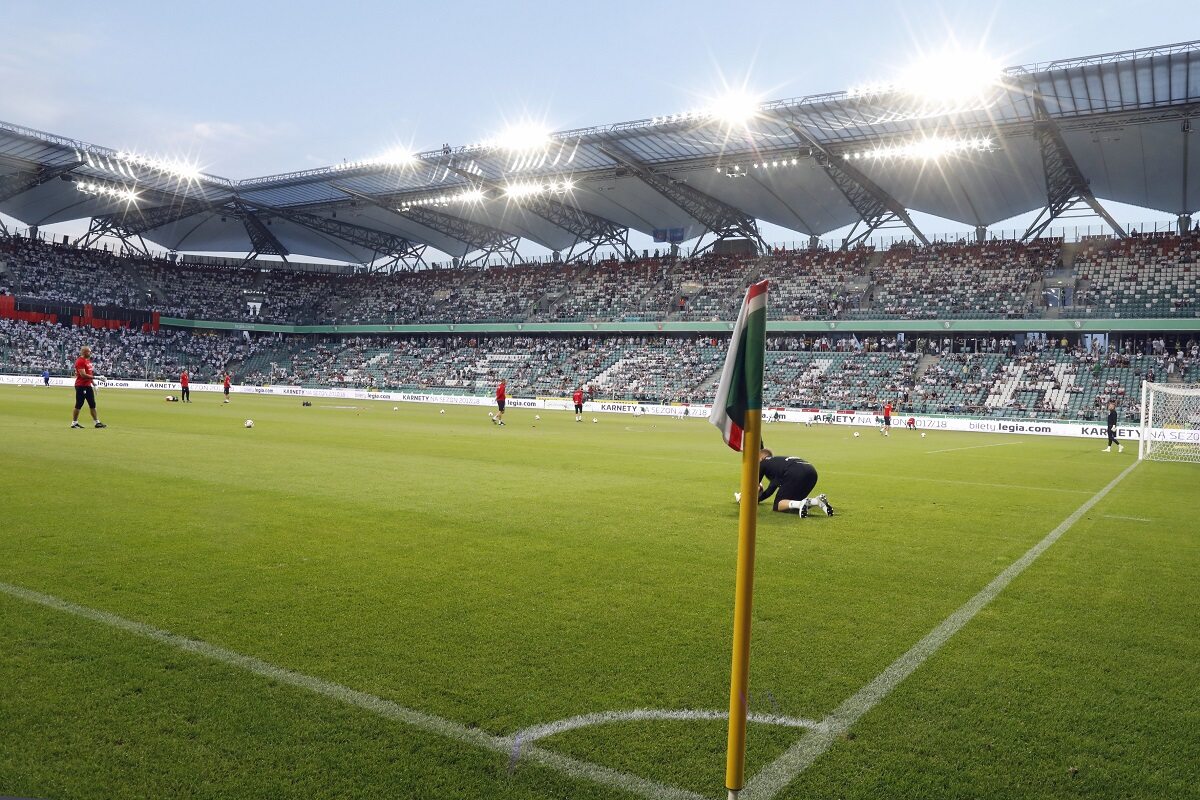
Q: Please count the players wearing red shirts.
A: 7